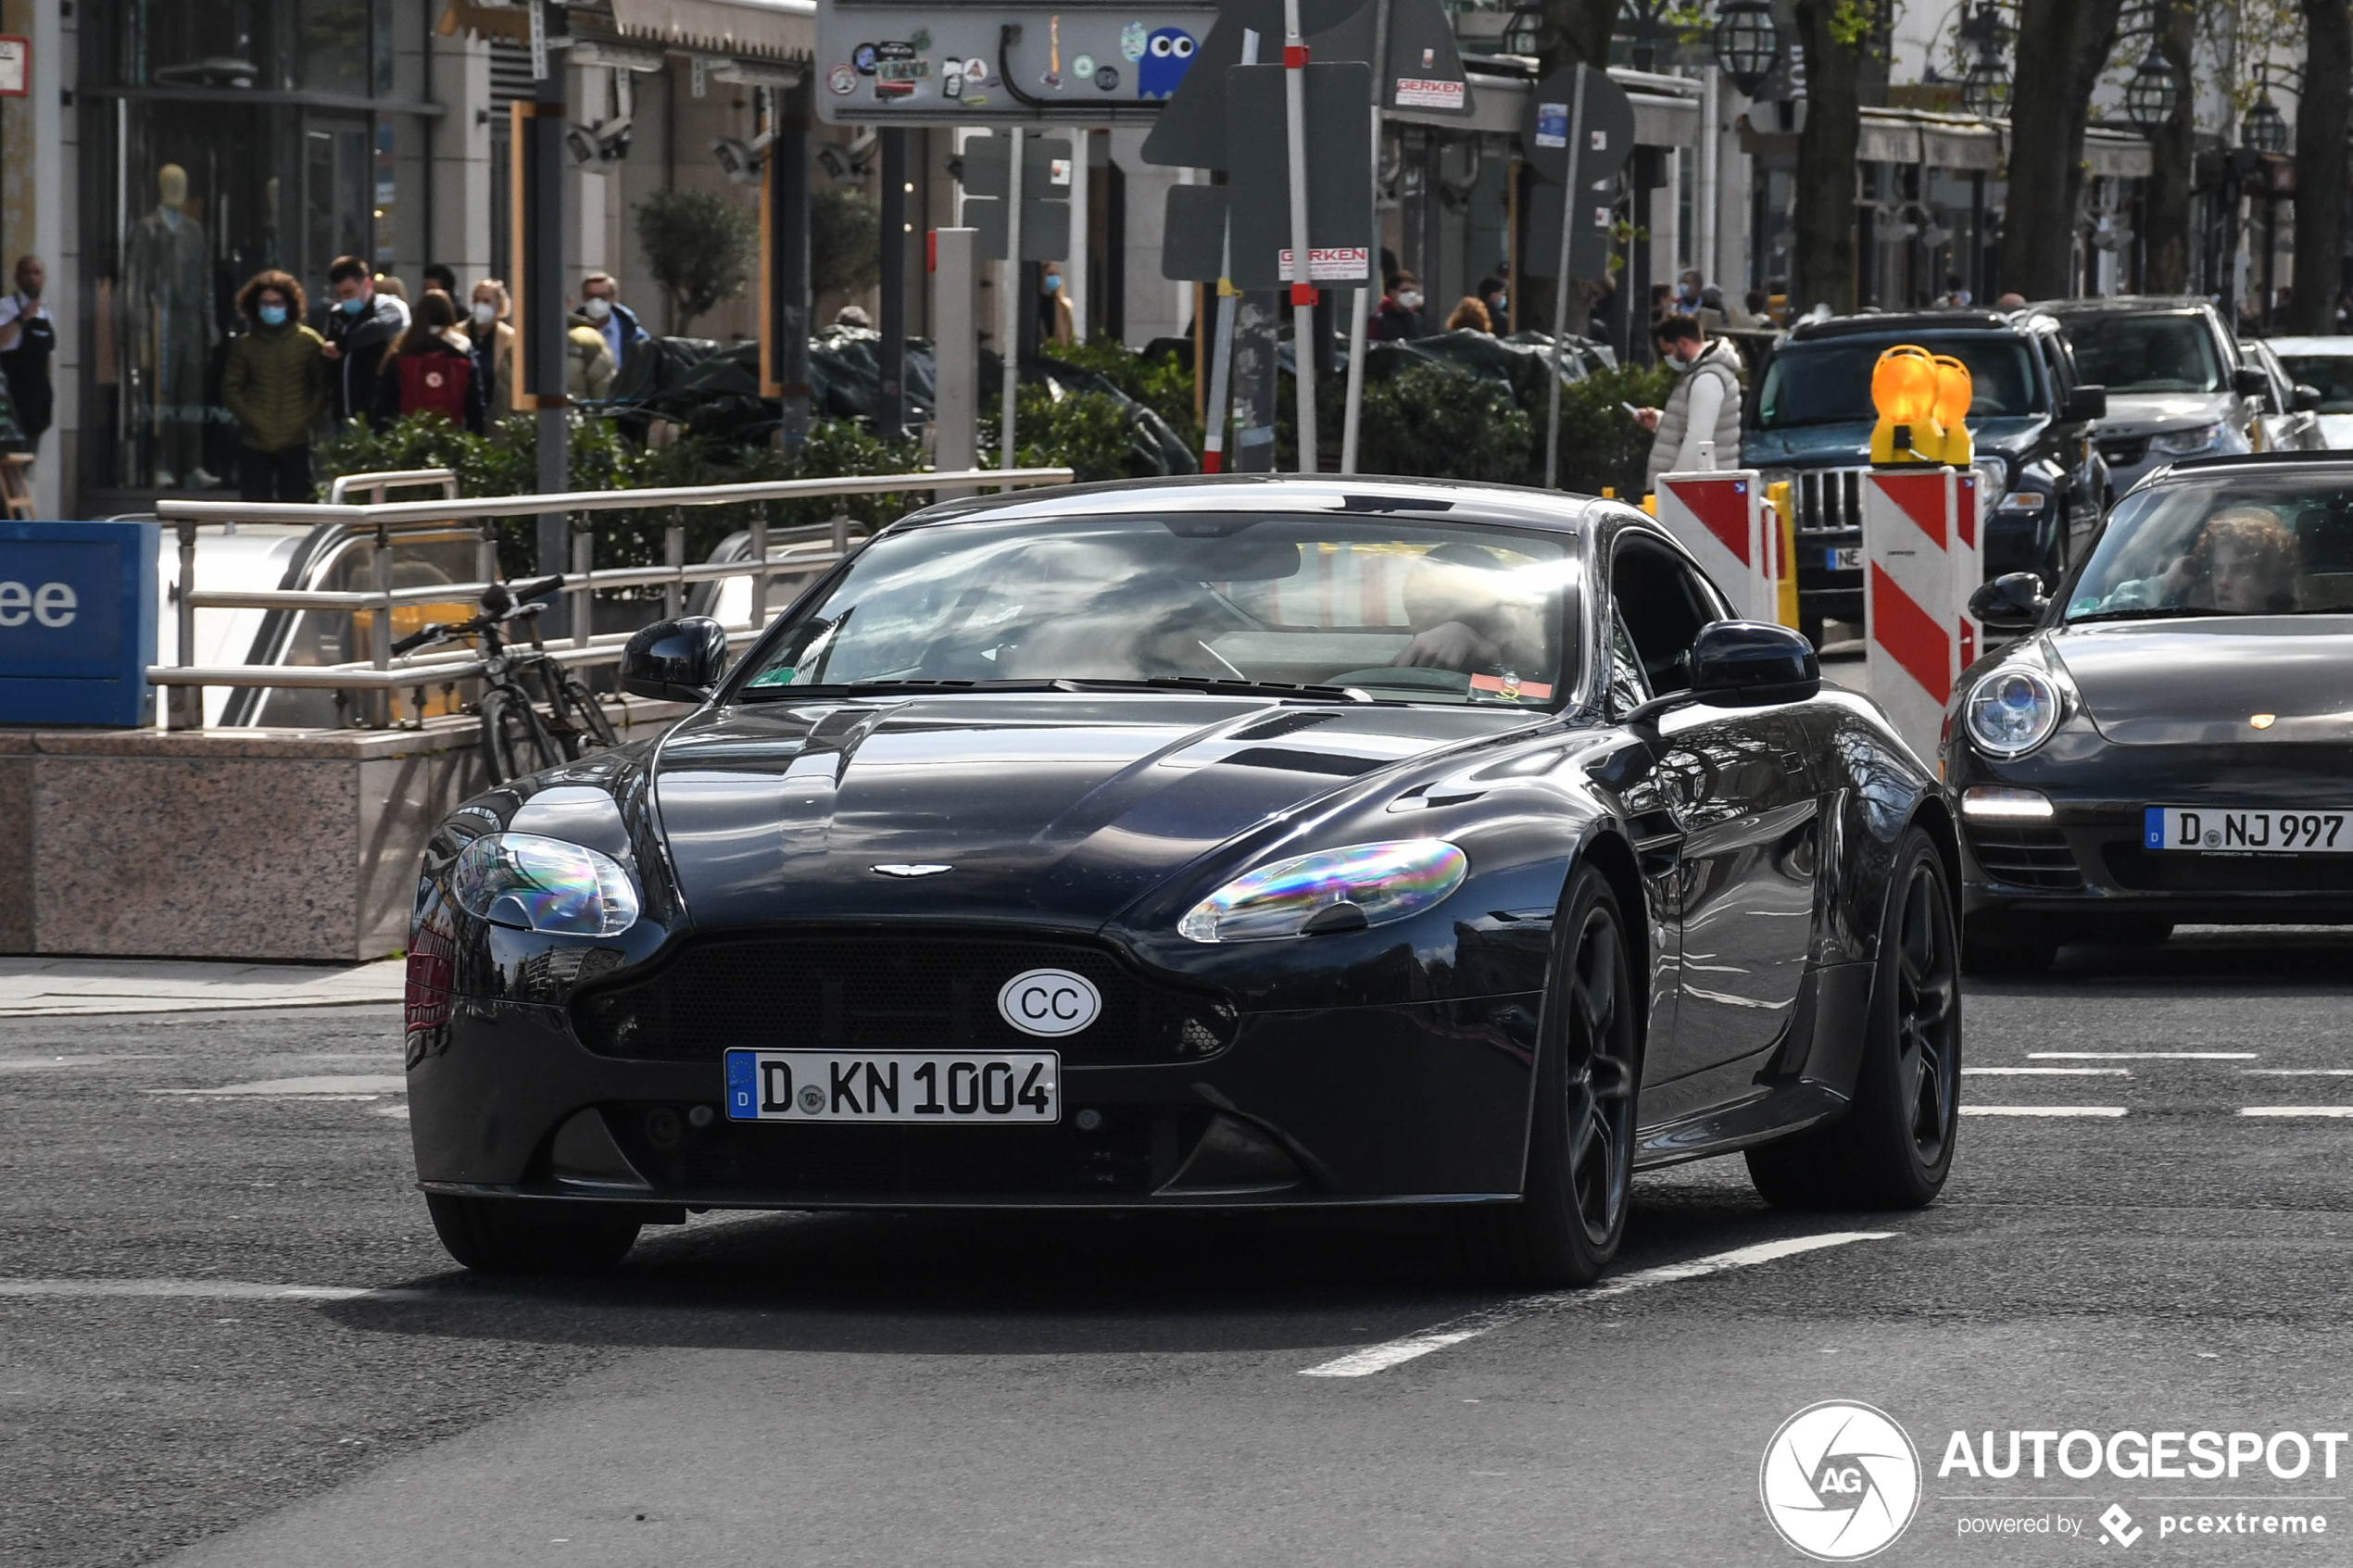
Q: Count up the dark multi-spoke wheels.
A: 2